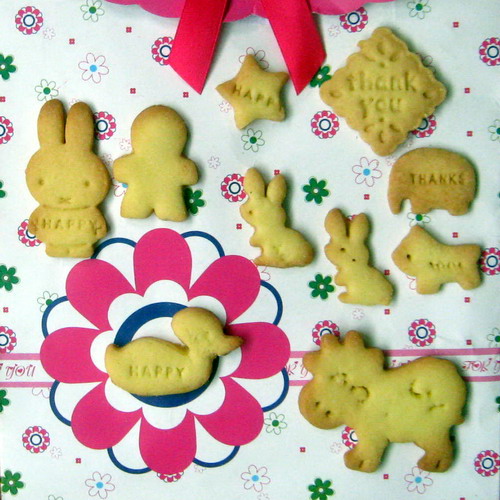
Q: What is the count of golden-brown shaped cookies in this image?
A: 10